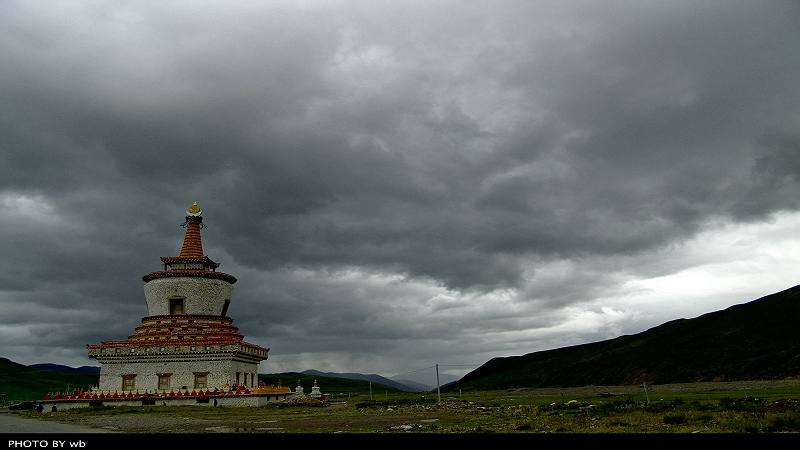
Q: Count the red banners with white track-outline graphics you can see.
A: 0